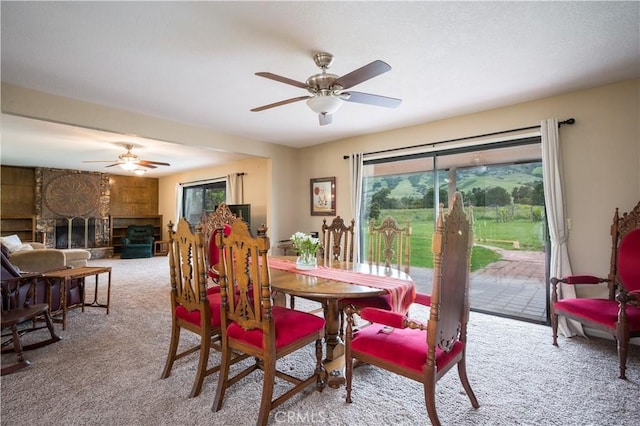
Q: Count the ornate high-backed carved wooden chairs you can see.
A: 7